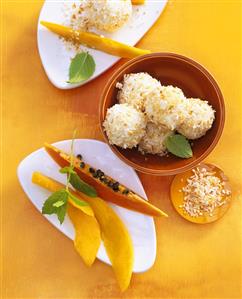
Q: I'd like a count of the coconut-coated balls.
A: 6